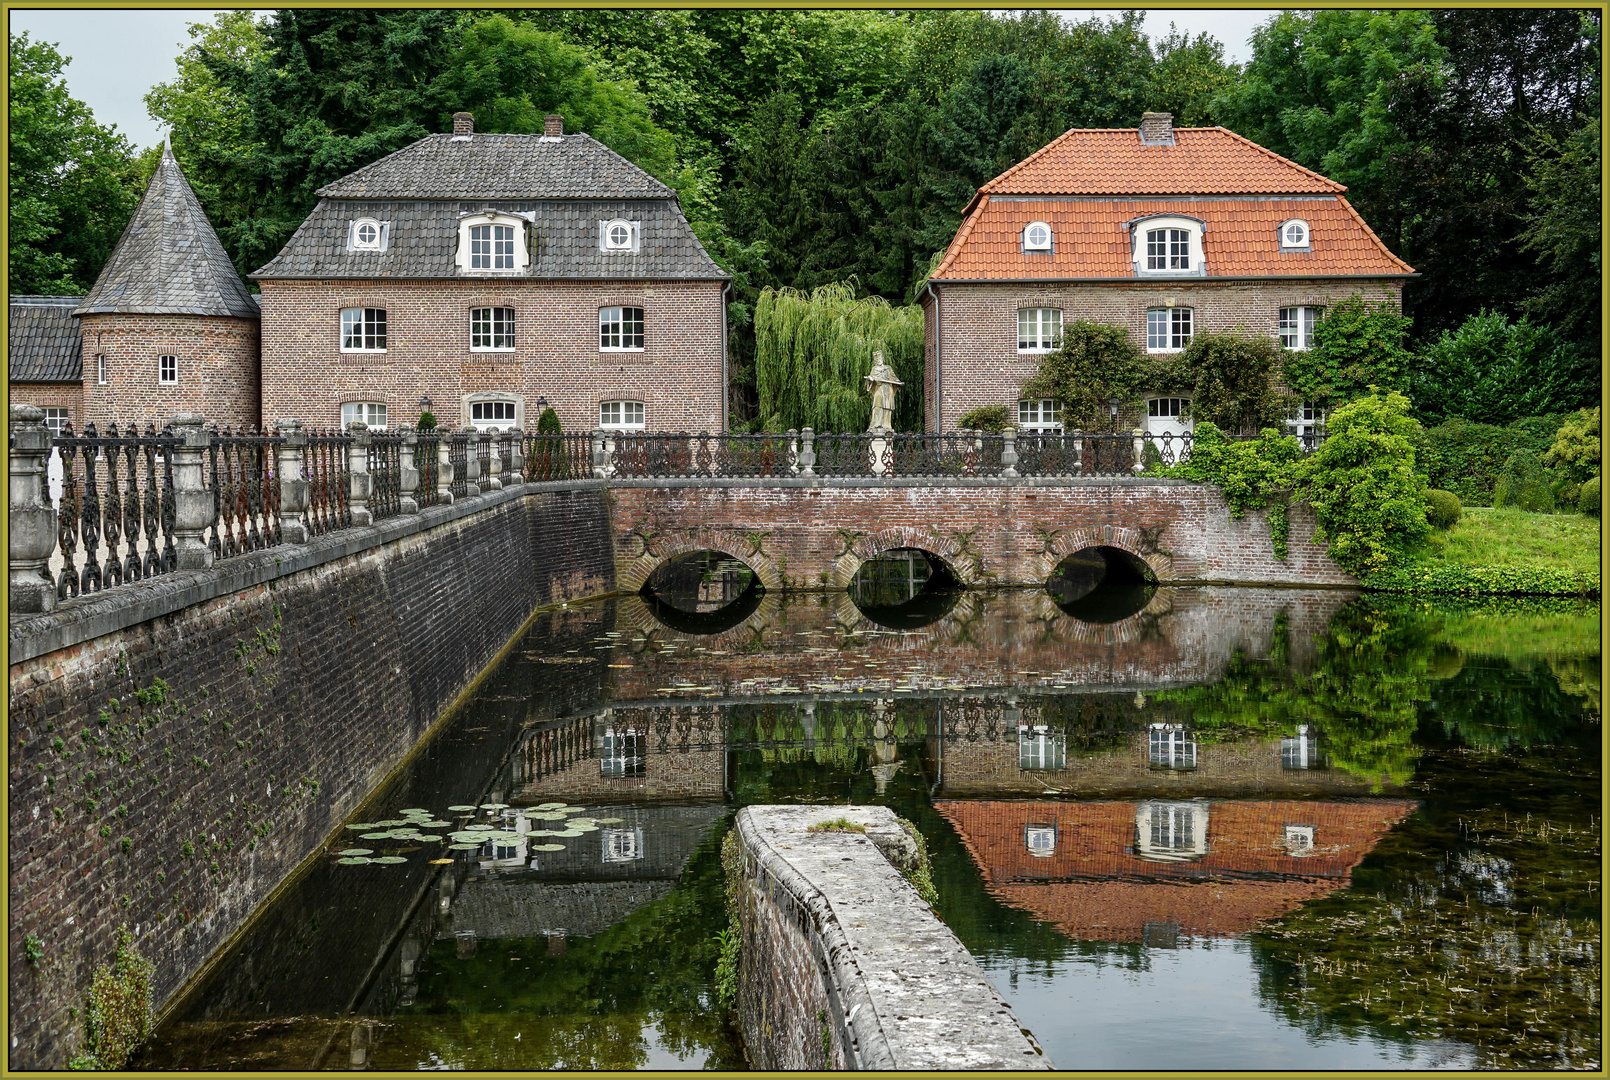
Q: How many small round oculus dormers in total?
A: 4